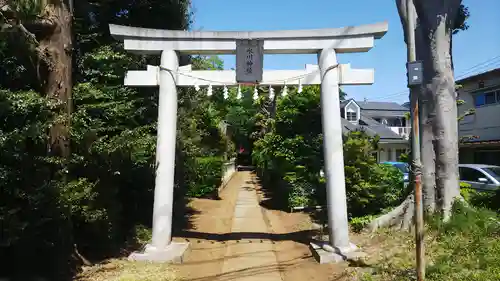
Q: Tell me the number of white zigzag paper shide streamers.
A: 8